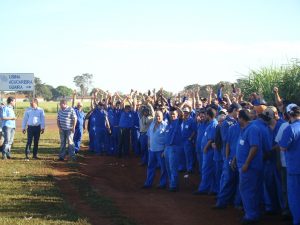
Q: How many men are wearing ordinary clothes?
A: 3